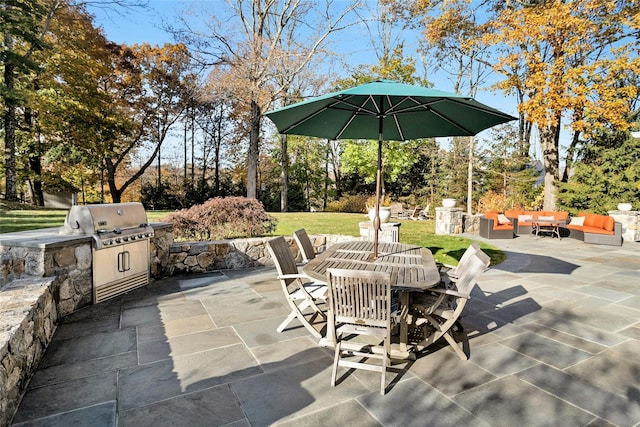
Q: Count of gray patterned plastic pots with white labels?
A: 0